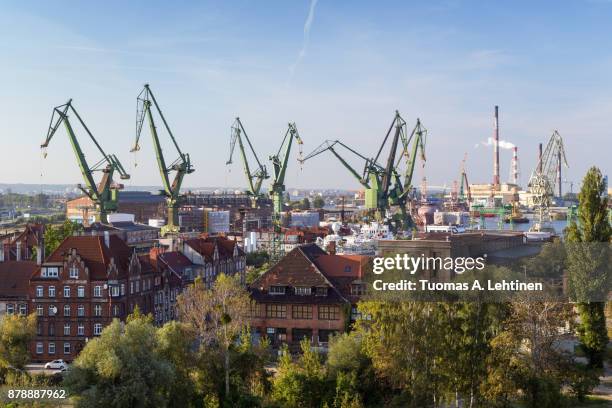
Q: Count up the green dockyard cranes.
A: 7